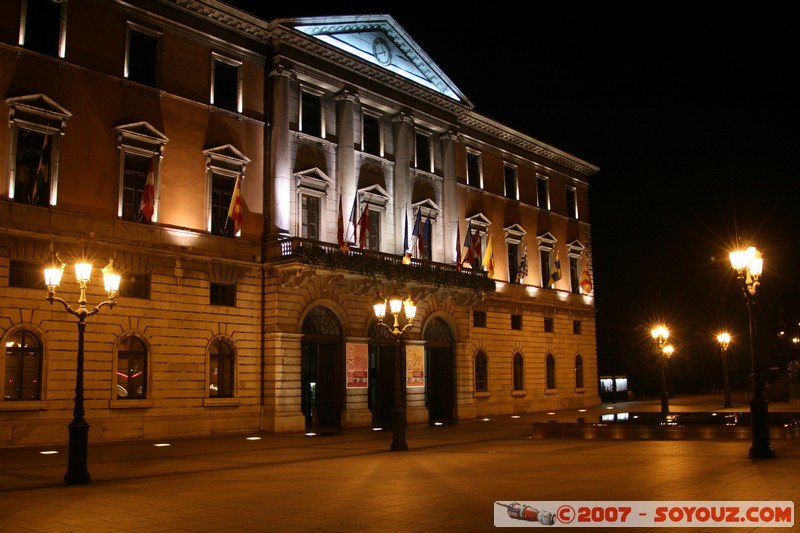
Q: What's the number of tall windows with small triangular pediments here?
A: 10